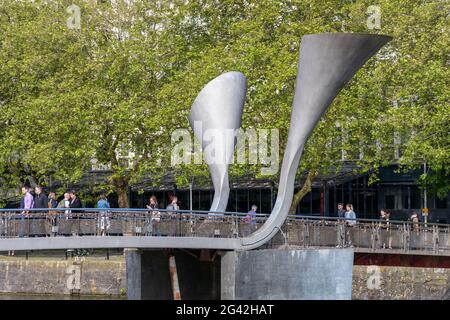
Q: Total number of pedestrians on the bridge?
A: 13